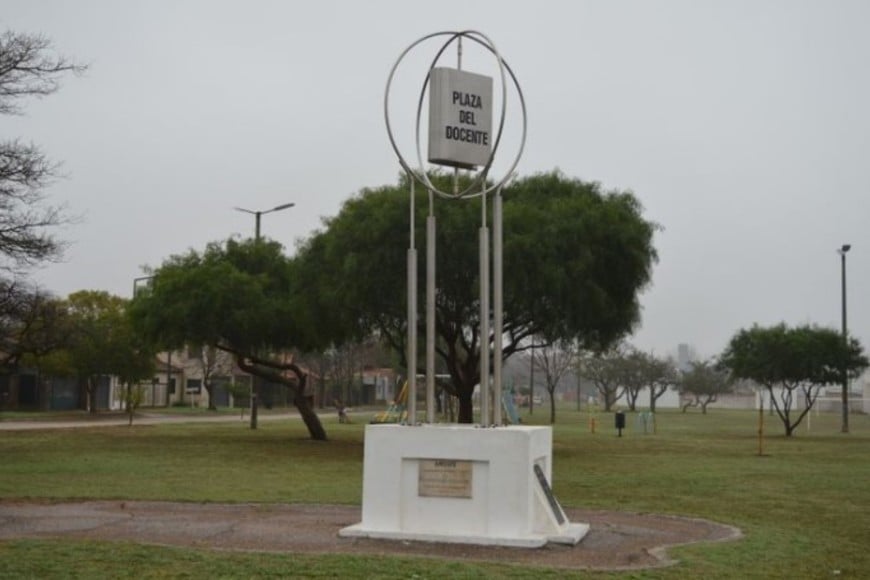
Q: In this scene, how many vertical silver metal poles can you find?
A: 4